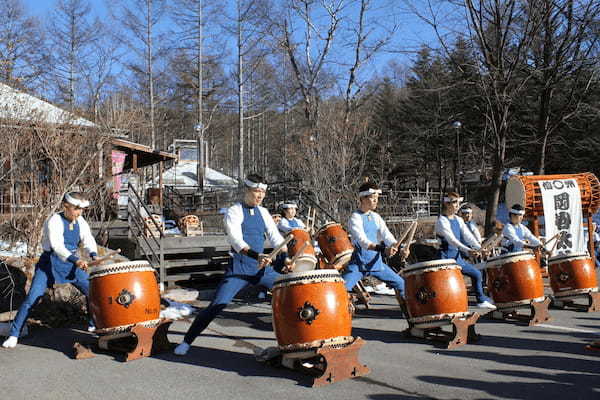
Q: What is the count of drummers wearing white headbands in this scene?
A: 7